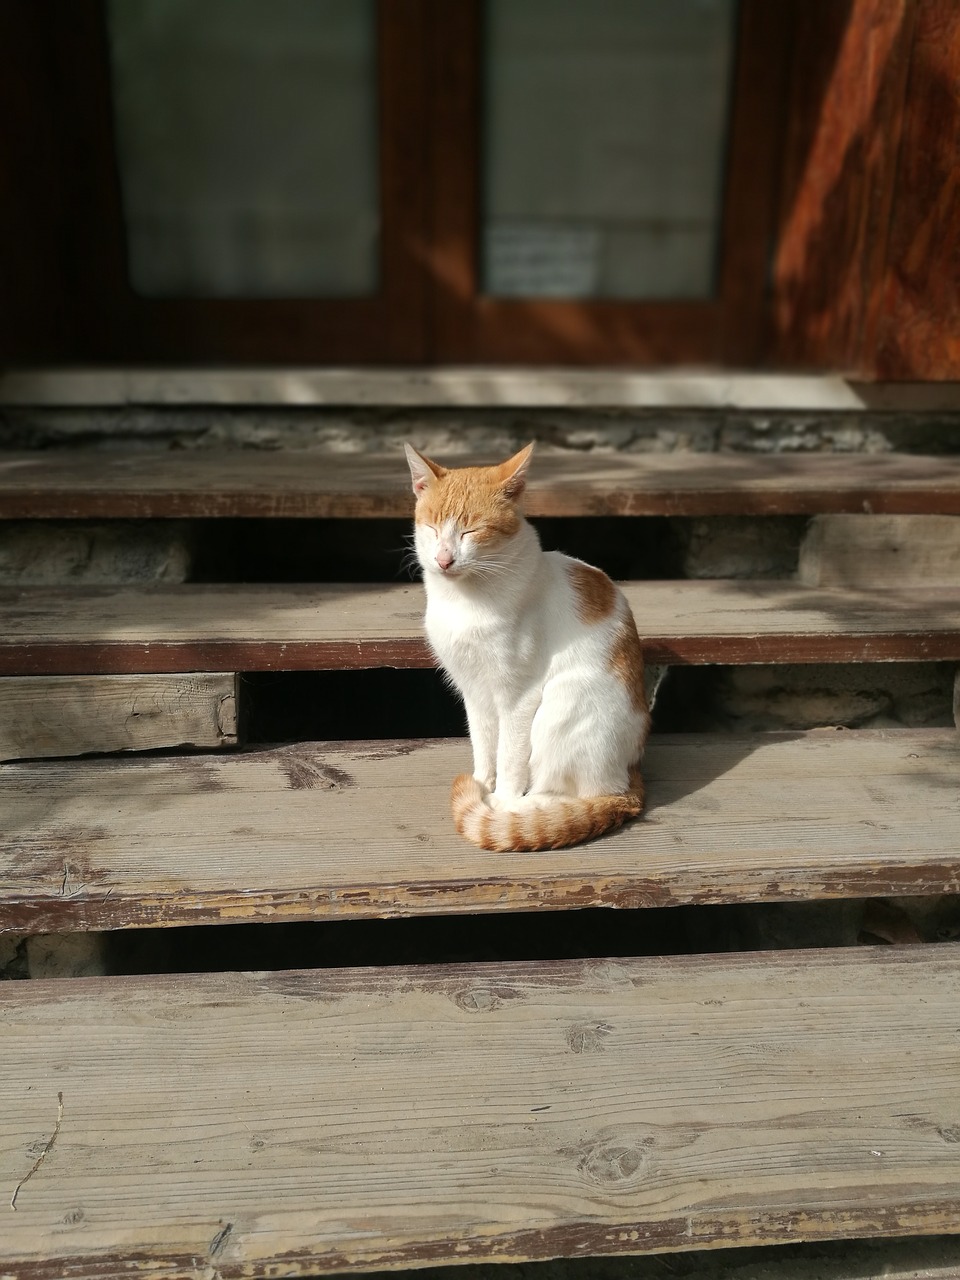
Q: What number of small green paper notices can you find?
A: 0